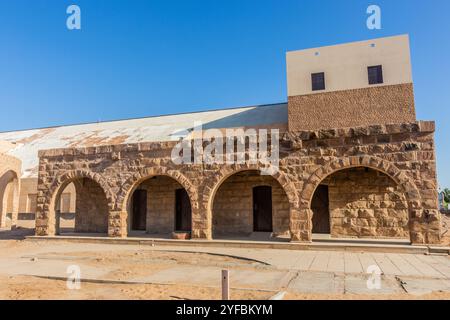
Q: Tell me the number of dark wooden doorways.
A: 4